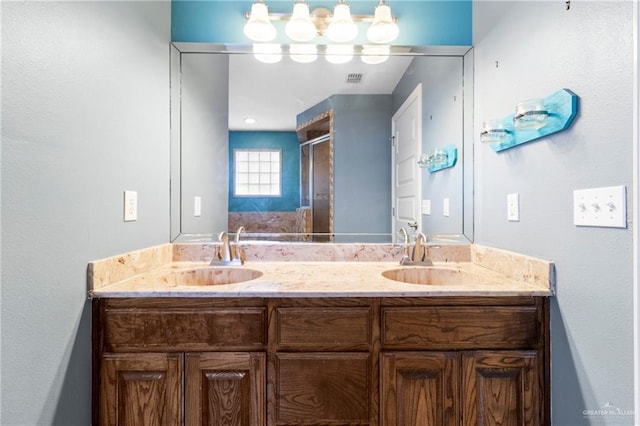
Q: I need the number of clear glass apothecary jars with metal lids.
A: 2